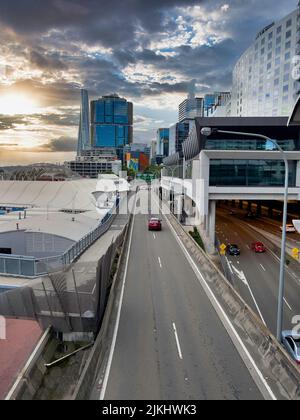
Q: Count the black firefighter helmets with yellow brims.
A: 0